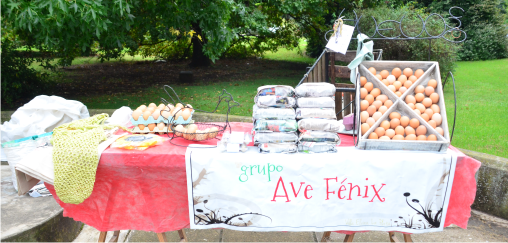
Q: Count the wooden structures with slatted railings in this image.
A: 1